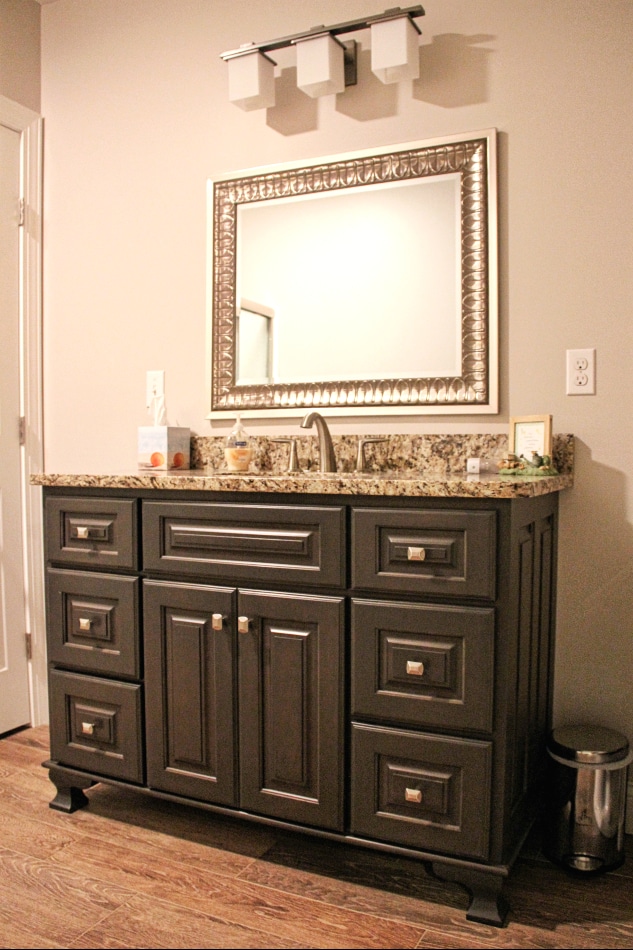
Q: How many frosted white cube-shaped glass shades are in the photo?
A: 3